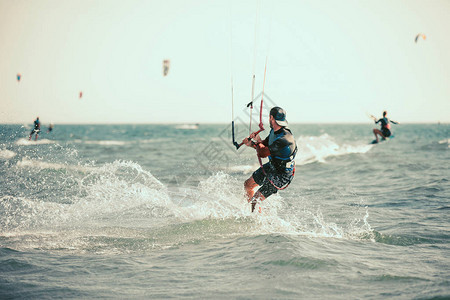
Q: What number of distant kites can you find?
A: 4